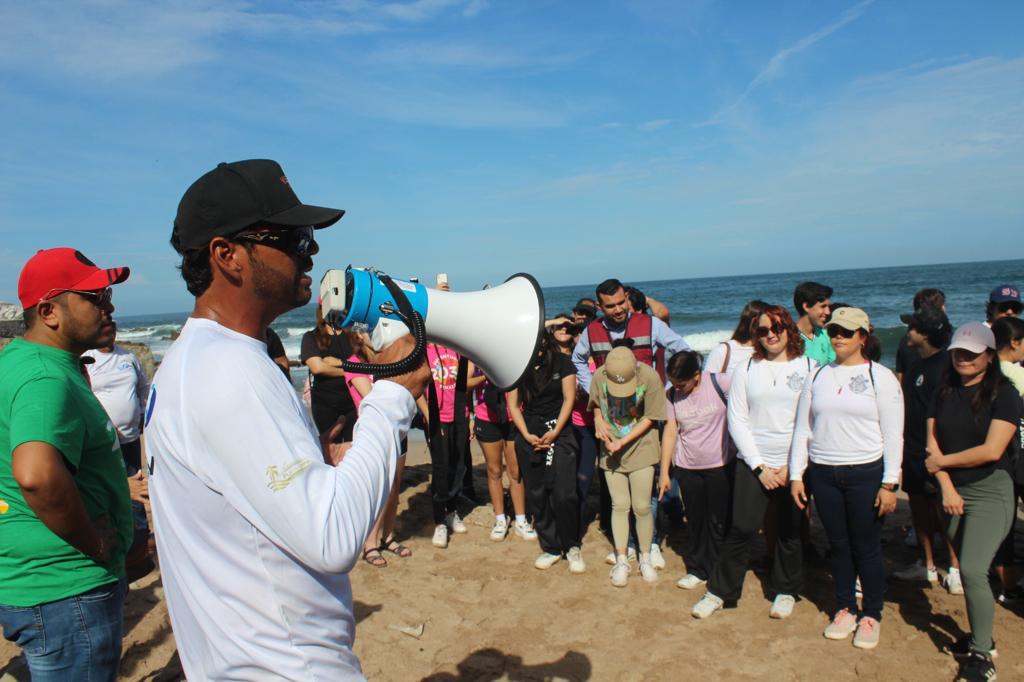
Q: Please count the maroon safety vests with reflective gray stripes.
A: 1